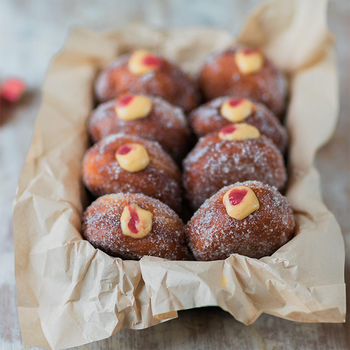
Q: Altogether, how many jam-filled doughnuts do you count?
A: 8